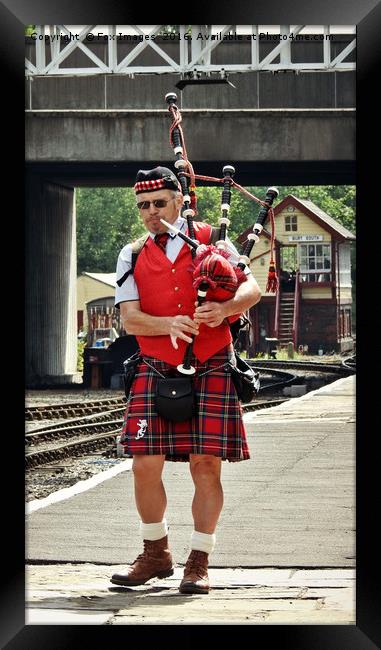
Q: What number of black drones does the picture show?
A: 3